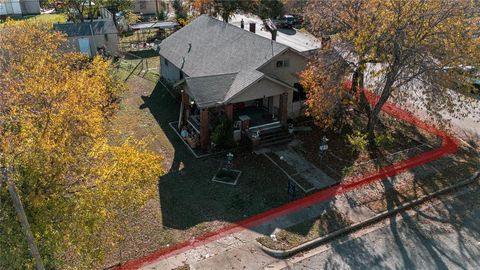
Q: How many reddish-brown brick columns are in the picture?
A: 4